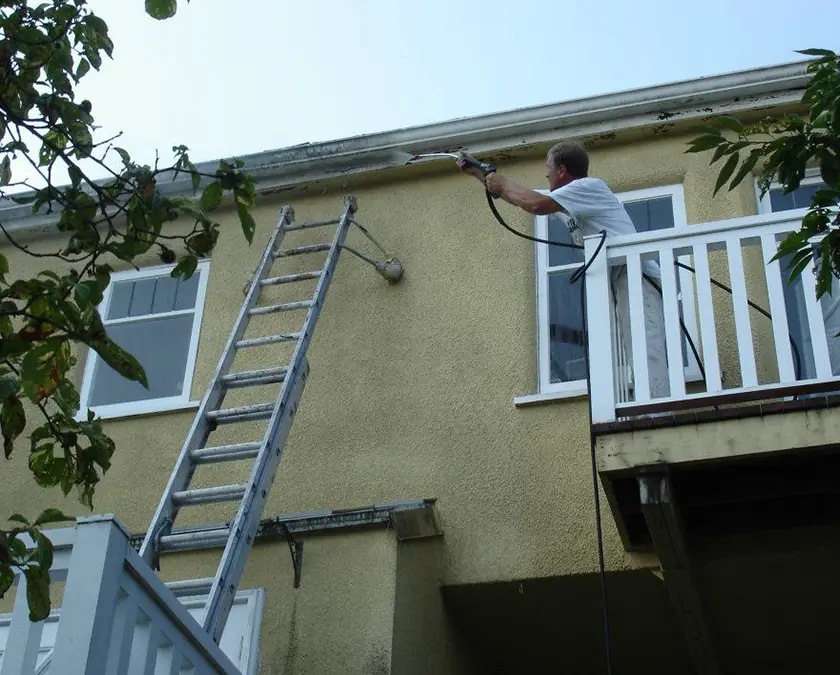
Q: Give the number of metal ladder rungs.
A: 11